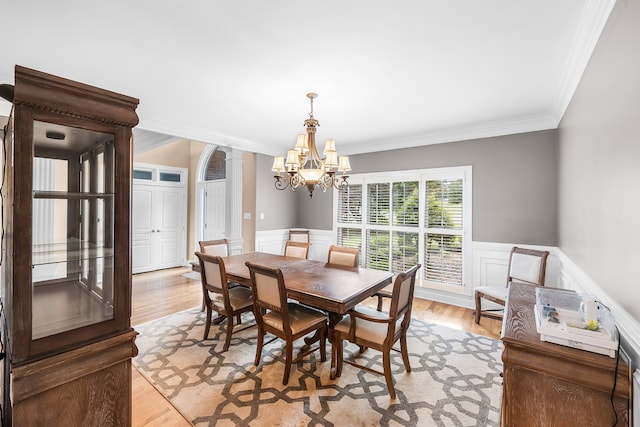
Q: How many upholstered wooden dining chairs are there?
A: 8